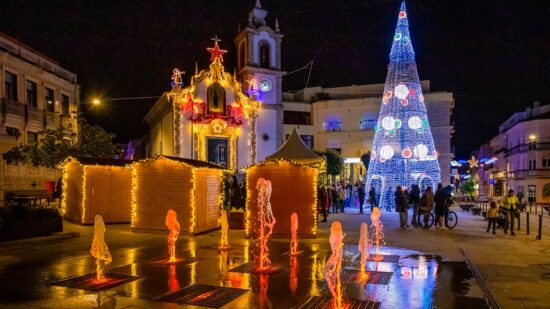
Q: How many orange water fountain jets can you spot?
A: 8